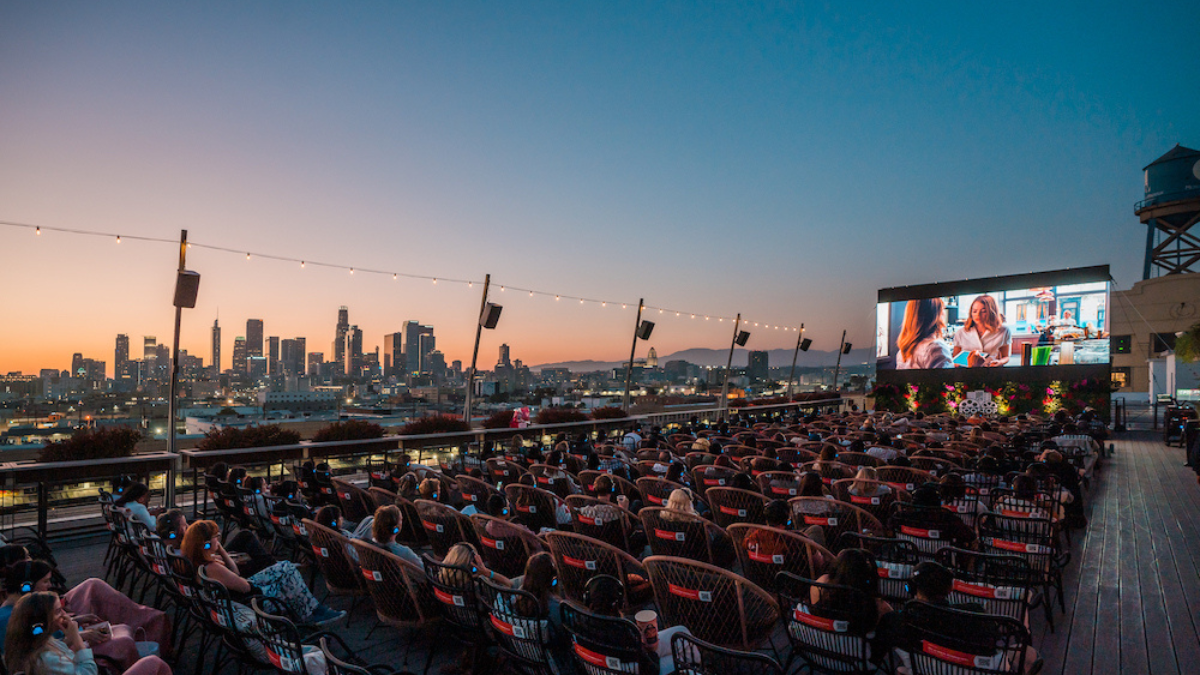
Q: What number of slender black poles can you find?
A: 6